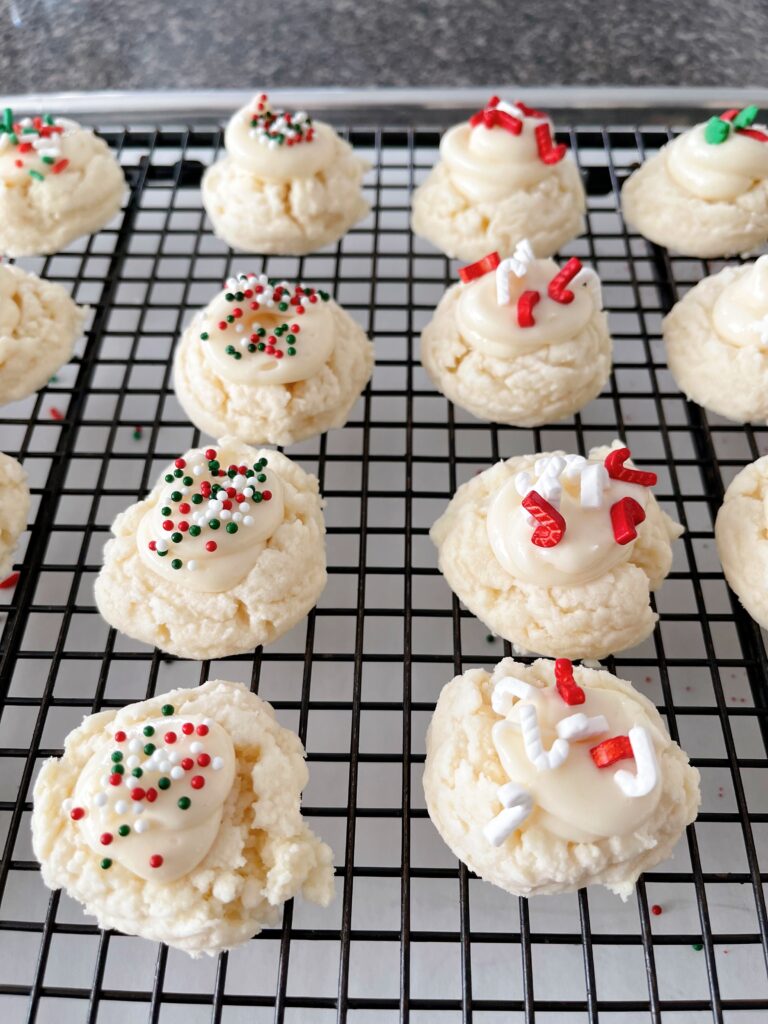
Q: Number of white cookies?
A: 14